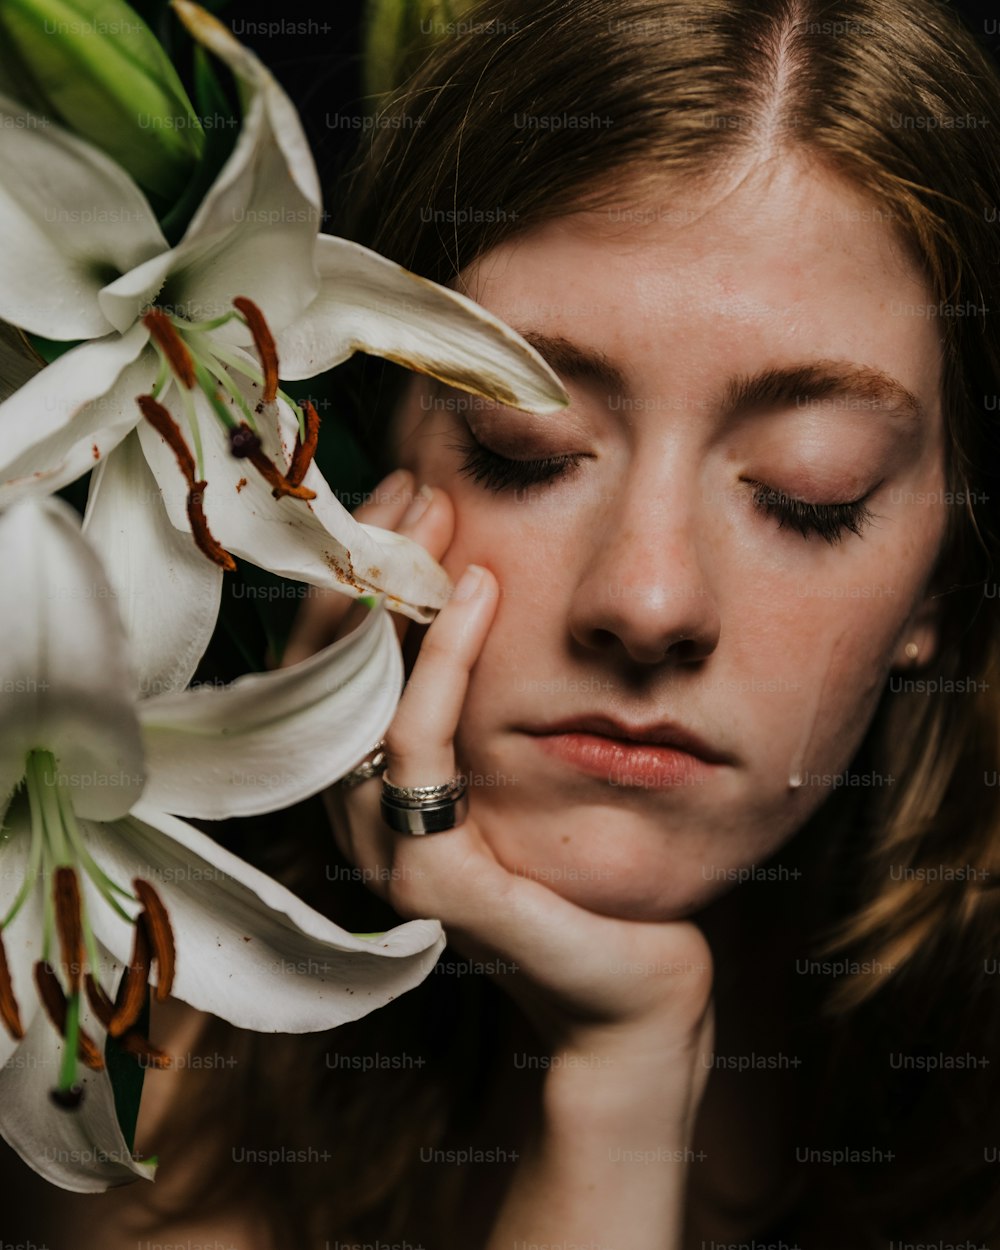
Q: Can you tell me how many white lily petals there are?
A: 11